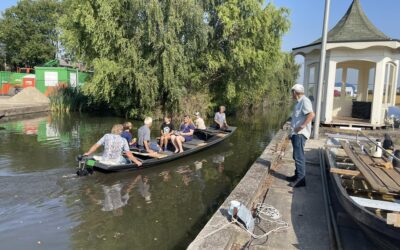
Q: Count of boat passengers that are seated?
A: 7